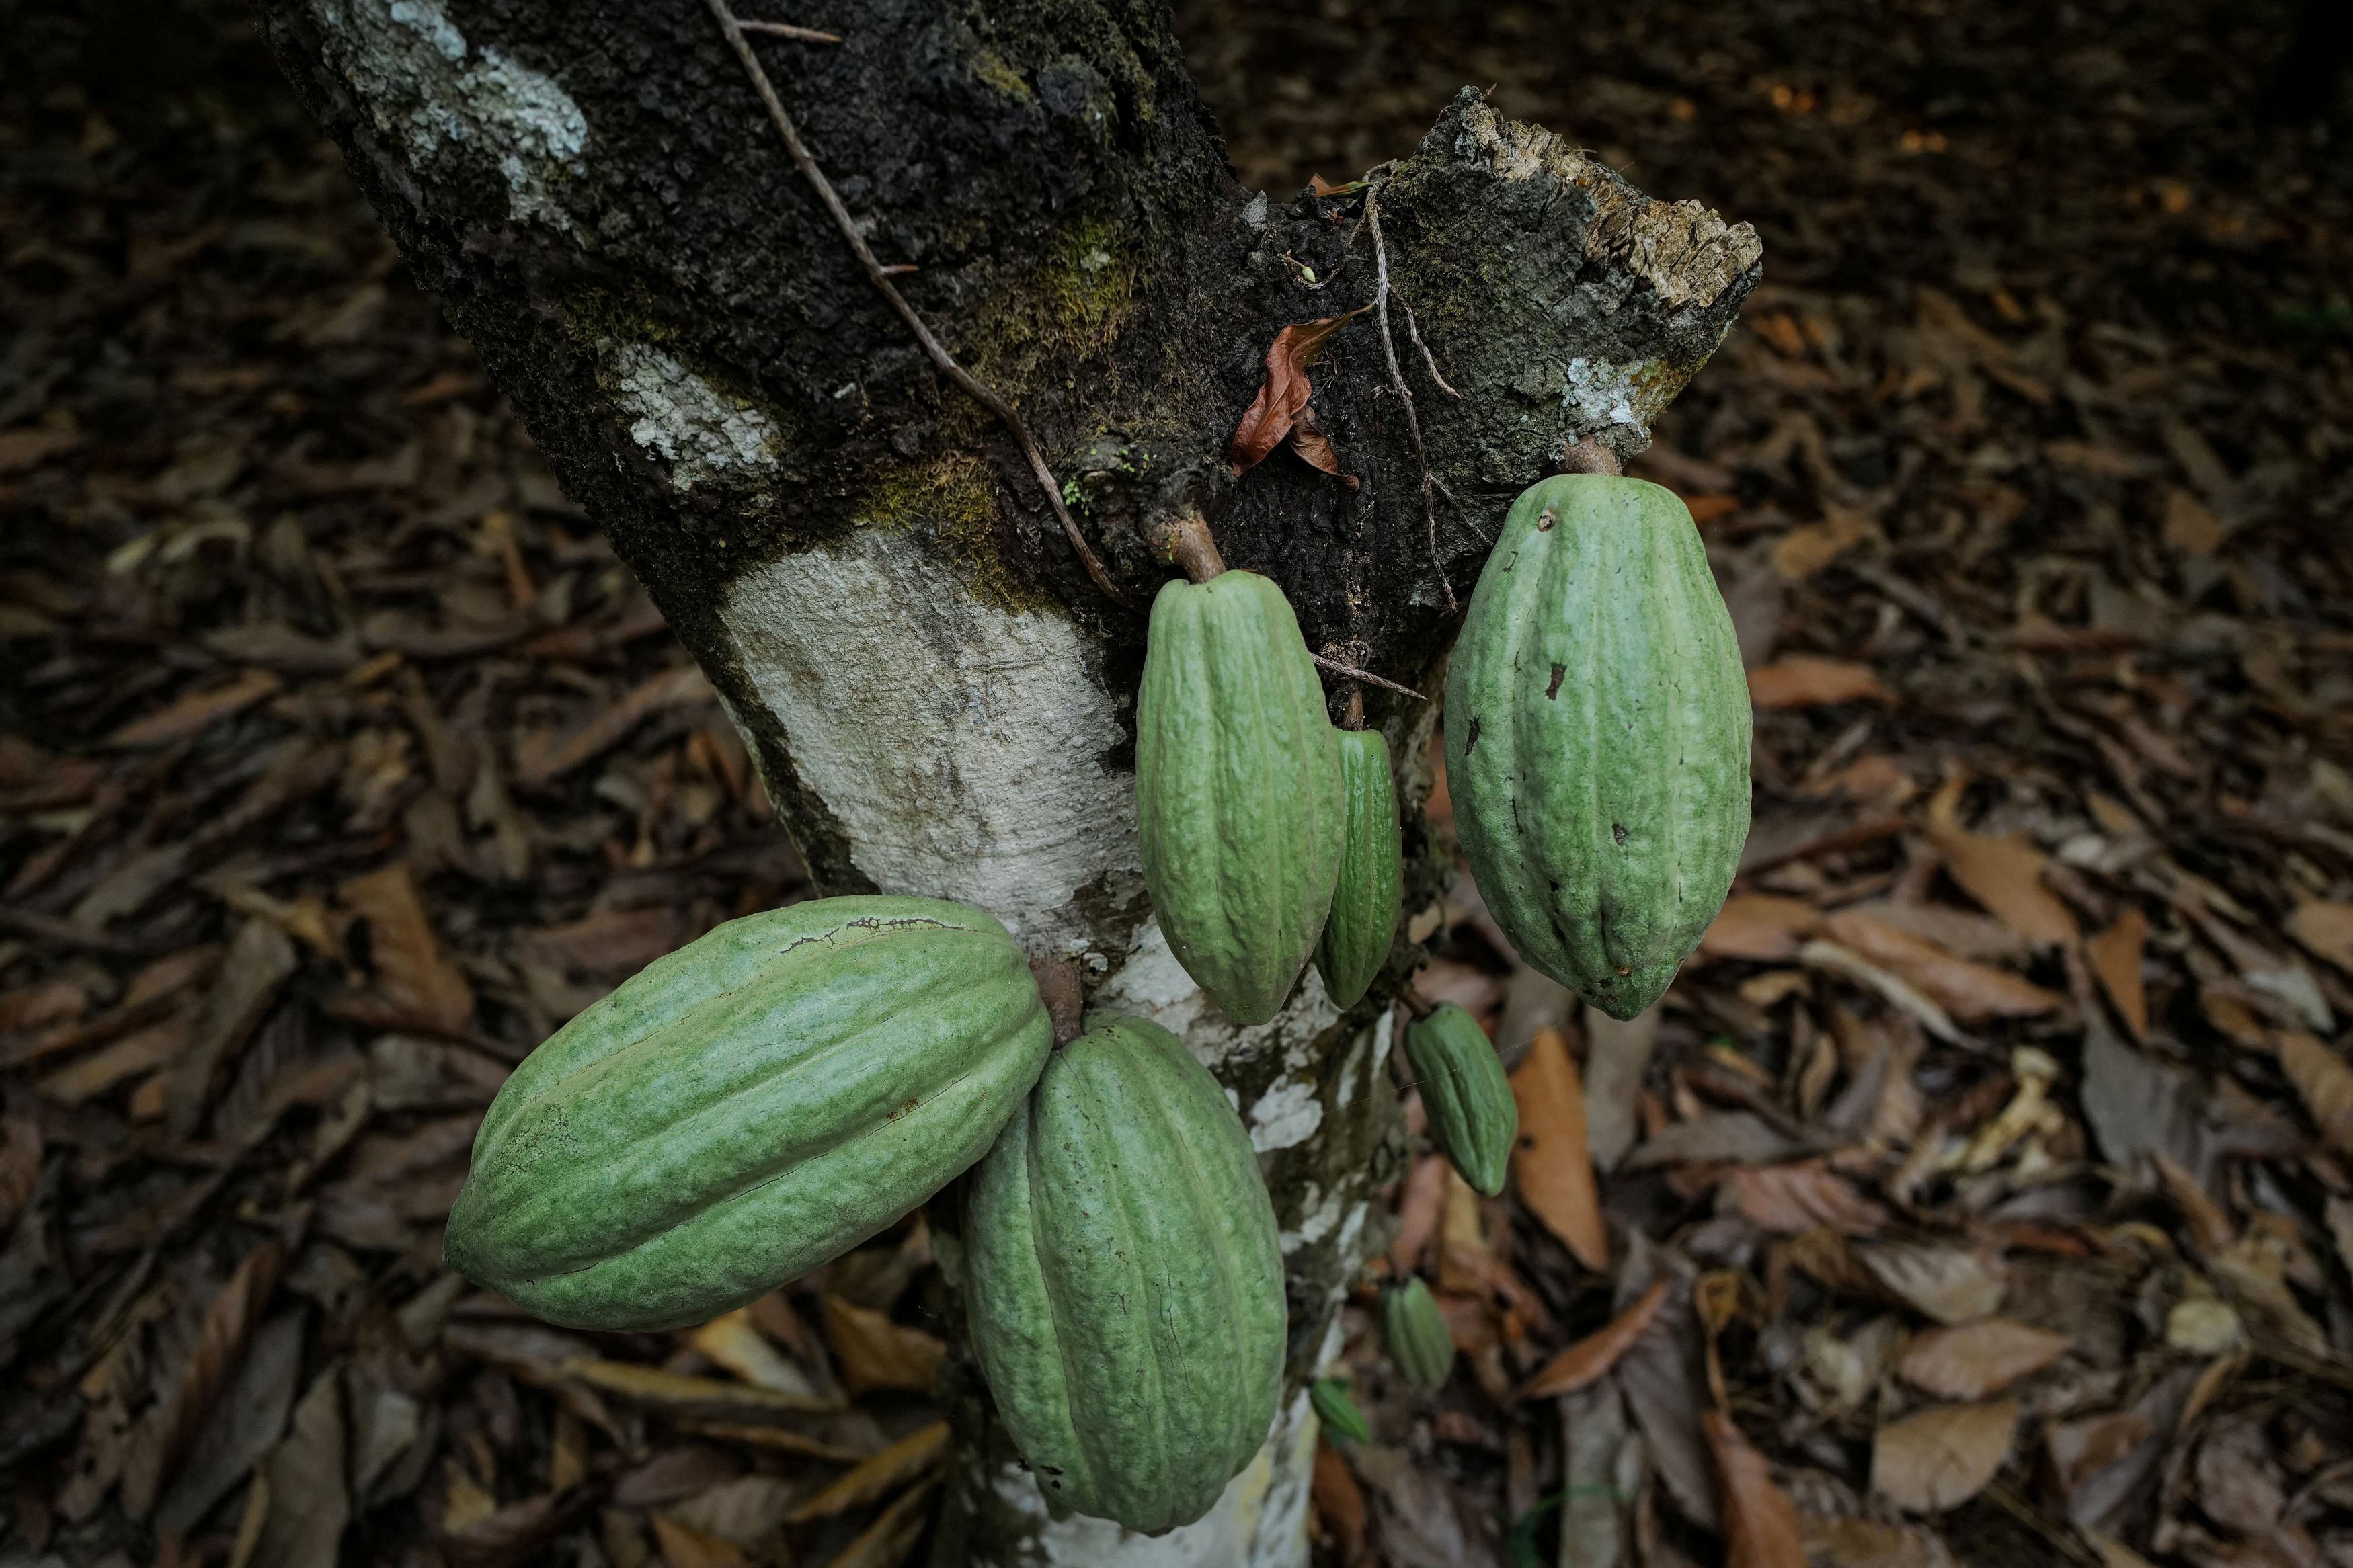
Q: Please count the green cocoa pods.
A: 8